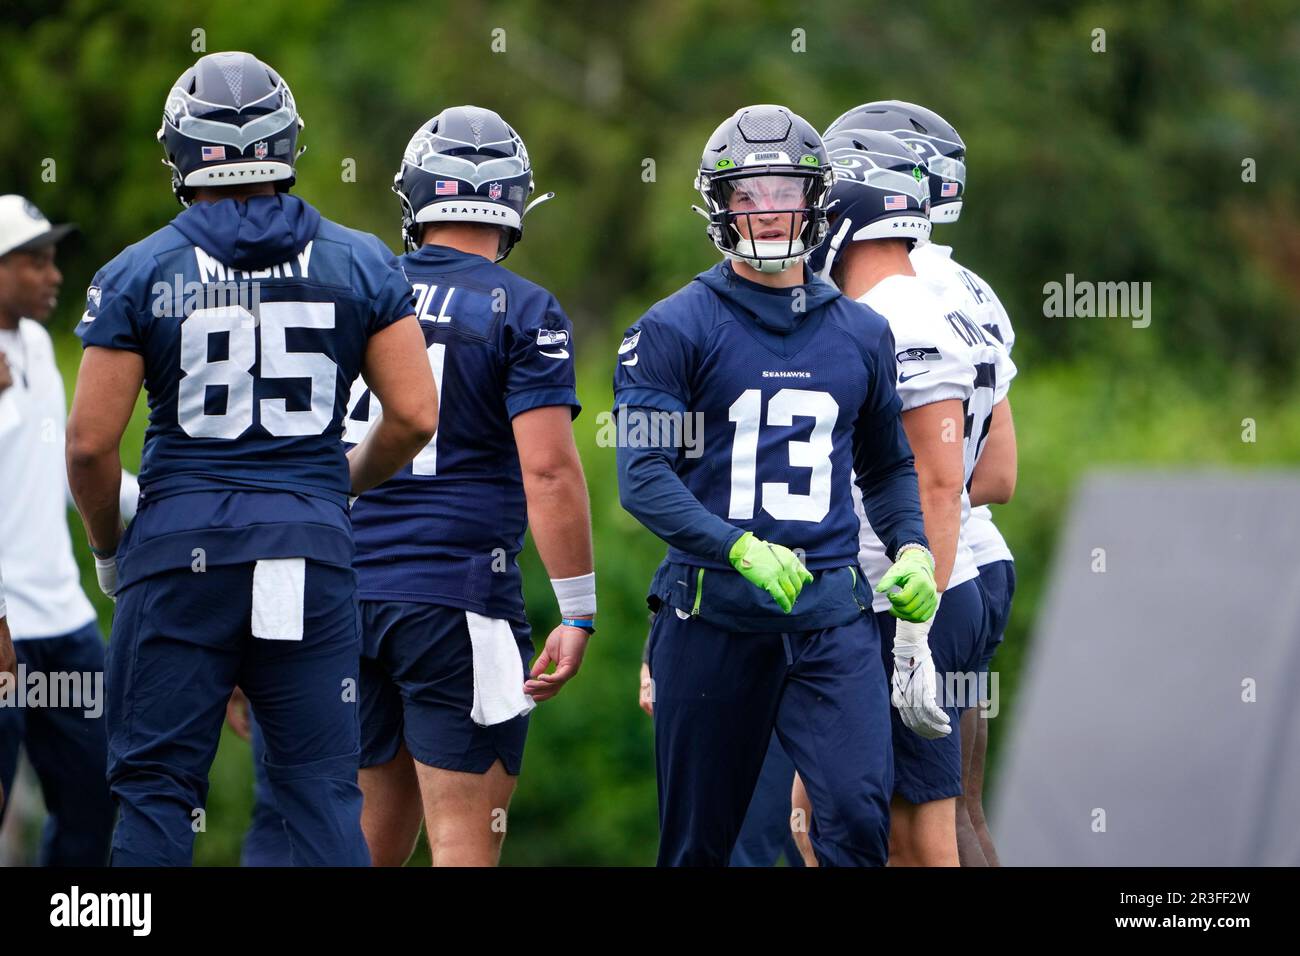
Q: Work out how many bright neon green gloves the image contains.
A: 2